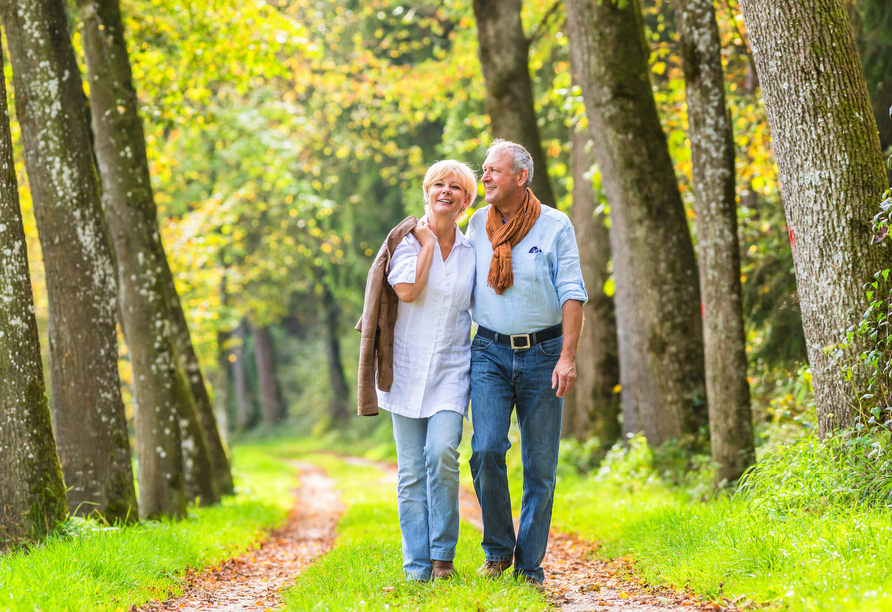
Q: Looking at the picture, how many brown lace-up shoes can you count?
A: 2